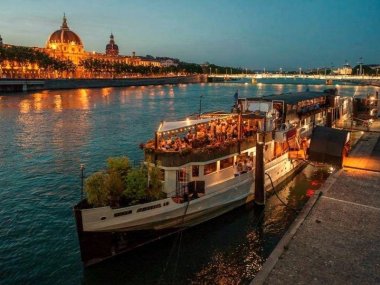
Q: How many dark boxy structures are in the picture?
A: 1